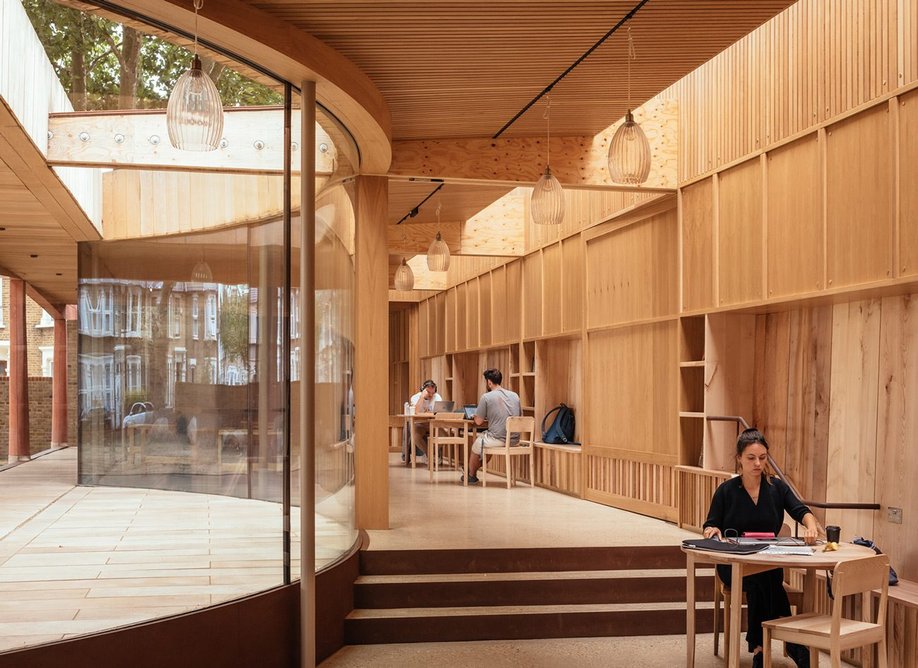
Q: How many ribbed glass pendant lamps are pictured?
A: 5